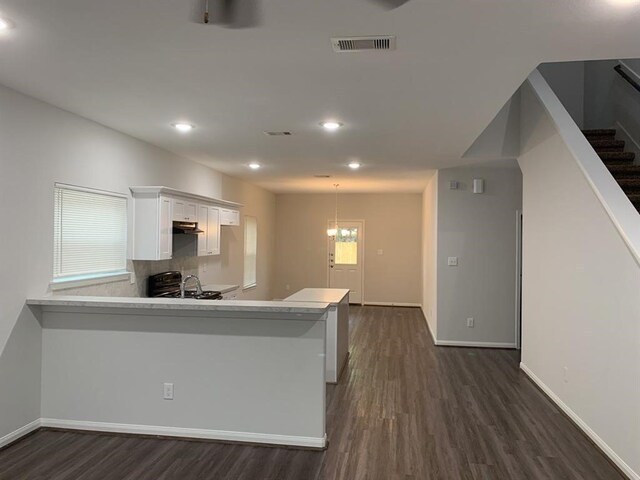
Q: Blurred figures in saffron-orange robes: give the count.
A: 0